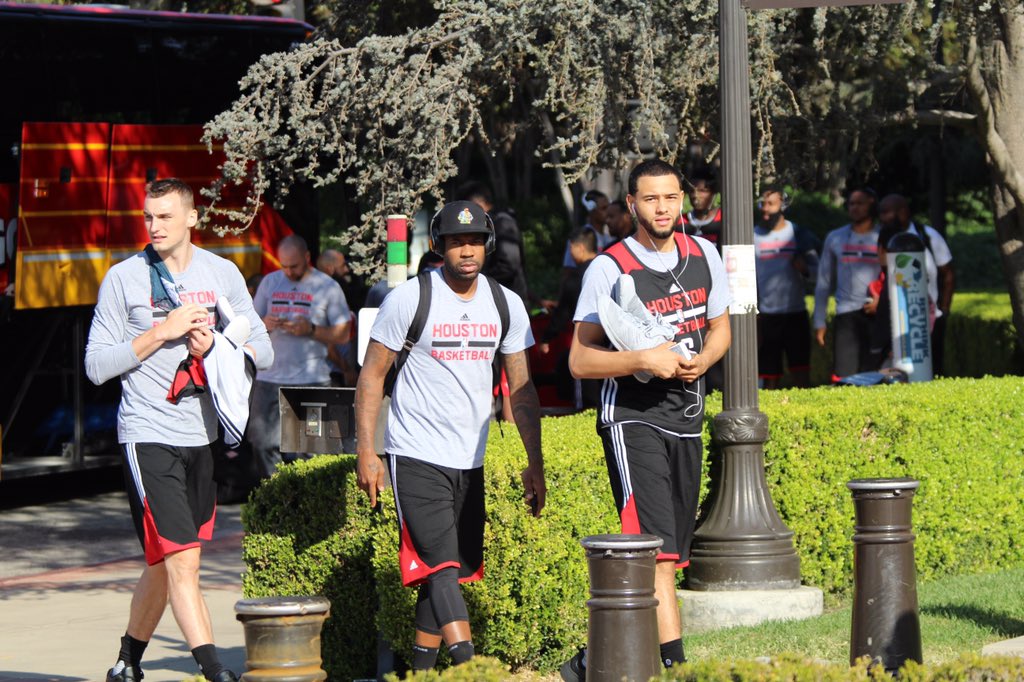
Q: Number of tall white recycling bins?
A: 1